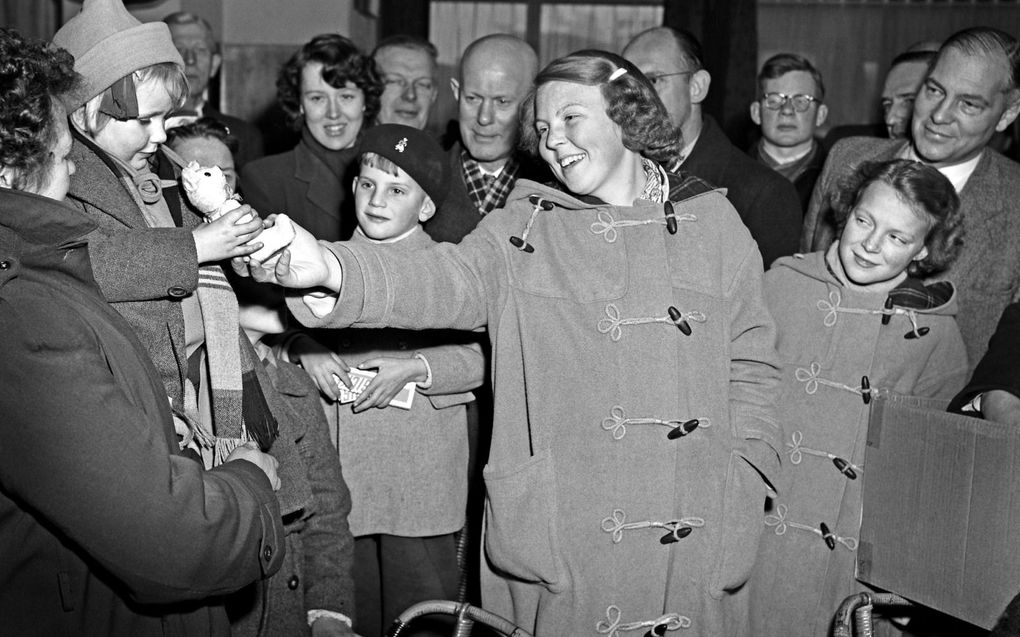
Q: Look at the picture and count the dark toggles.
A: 12